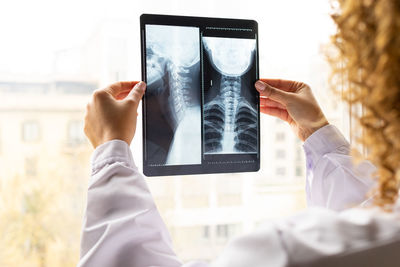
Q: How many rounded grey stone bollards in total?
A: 0